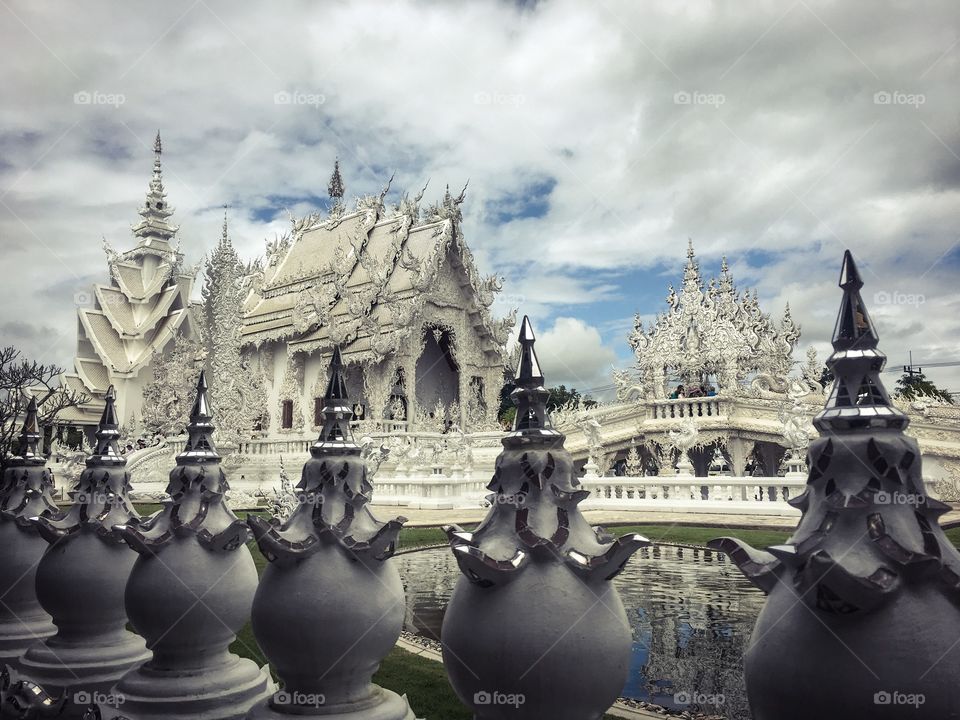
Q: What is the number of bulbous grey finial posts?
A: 6